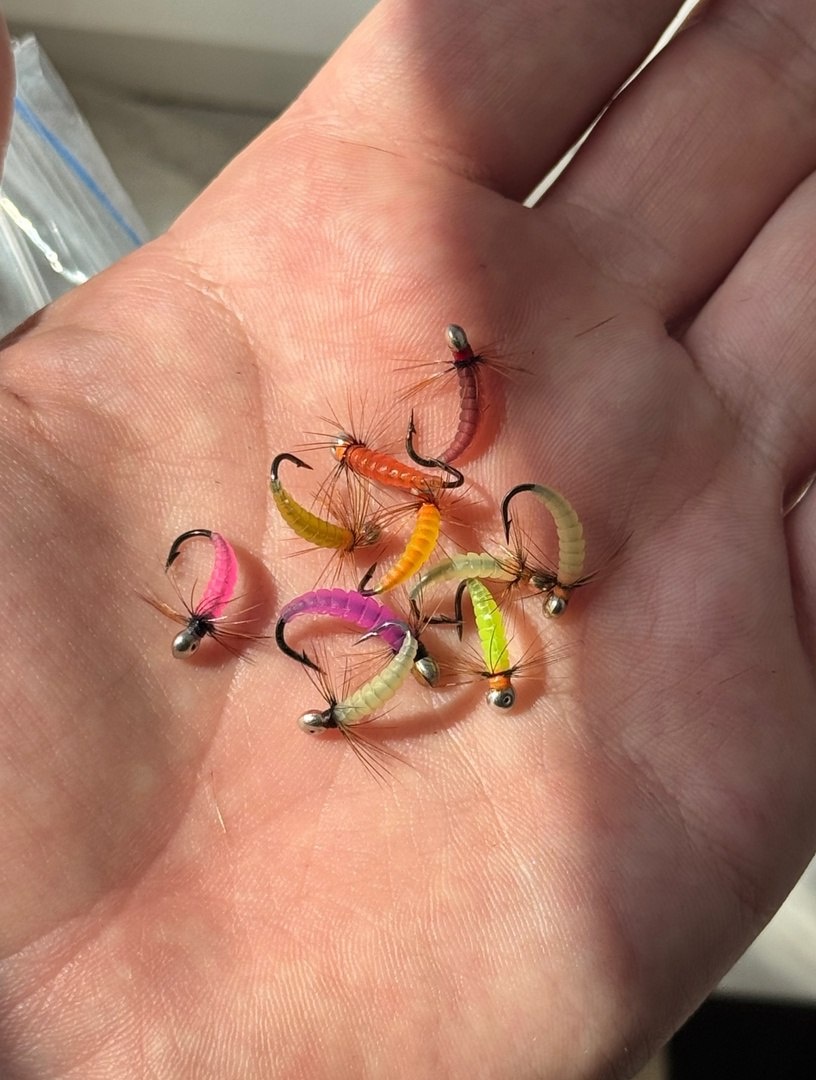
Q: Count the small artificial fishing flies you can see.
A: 10